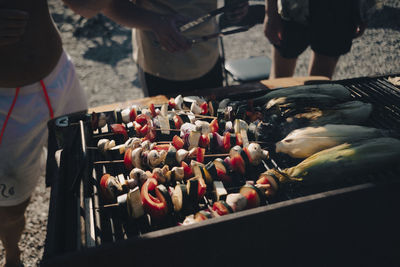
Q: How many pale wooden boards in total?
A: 2